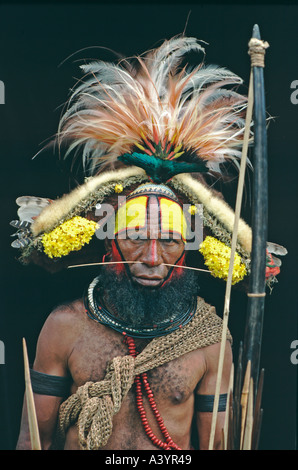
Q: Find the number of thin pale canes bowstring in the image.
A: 1